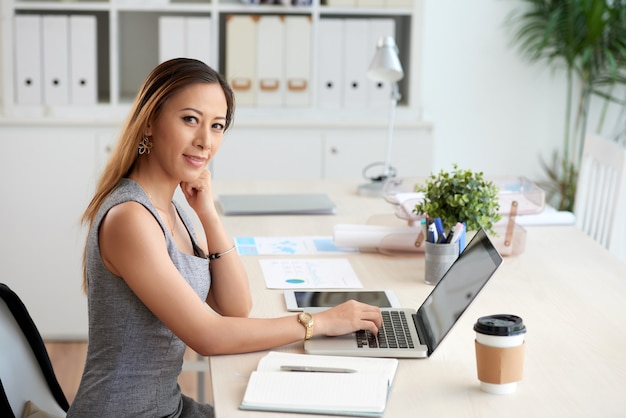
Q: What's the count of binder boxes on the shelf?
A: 11